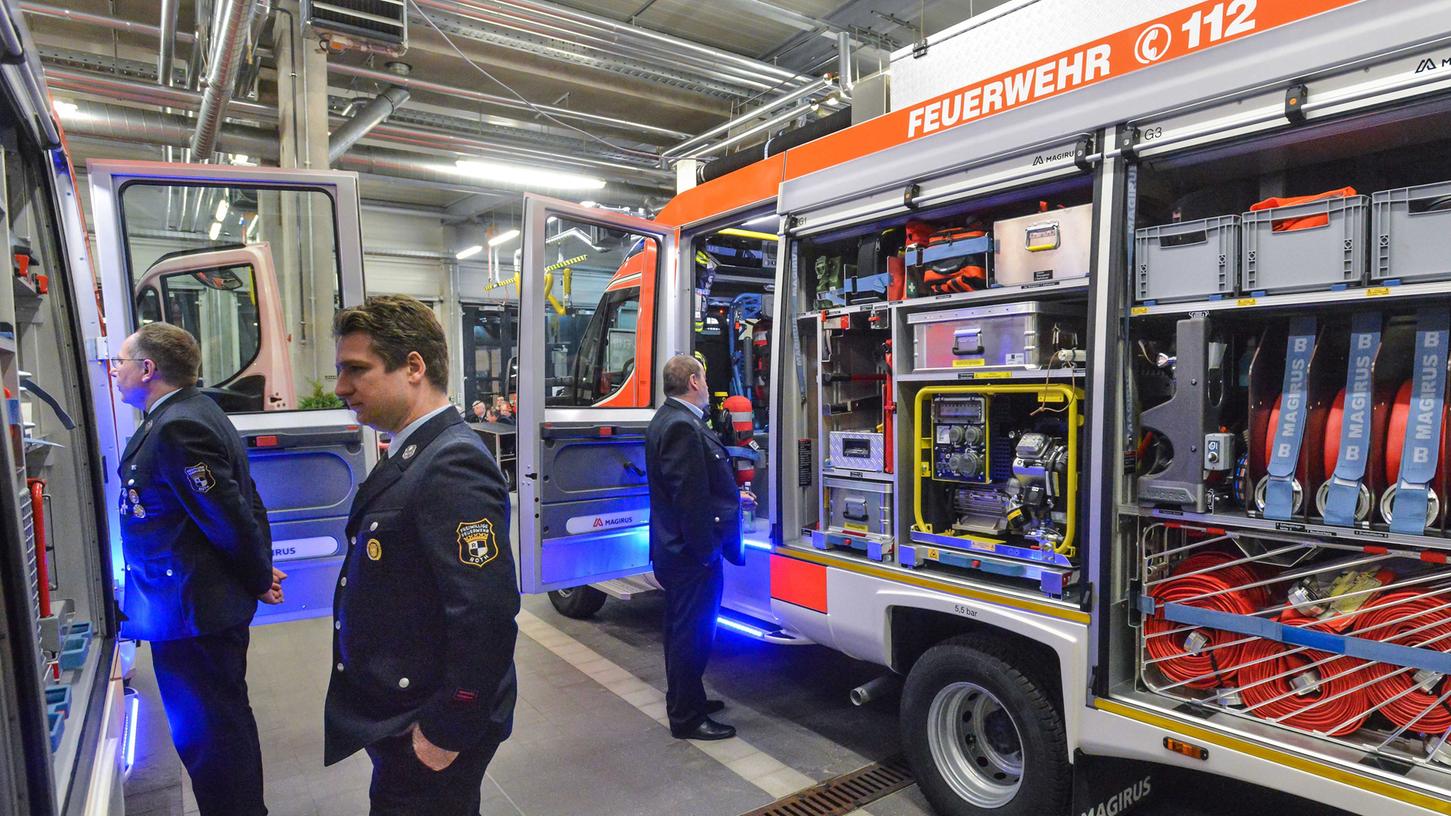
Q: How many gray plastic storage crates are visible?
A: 3